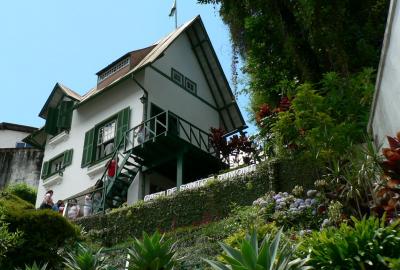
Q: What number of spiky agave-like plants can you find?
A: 4